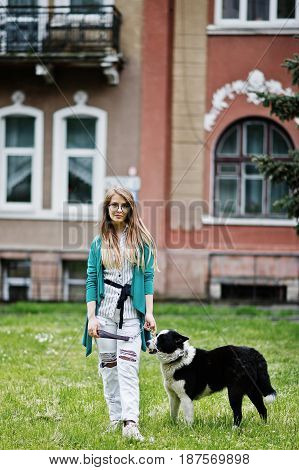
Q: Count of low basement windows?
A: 3